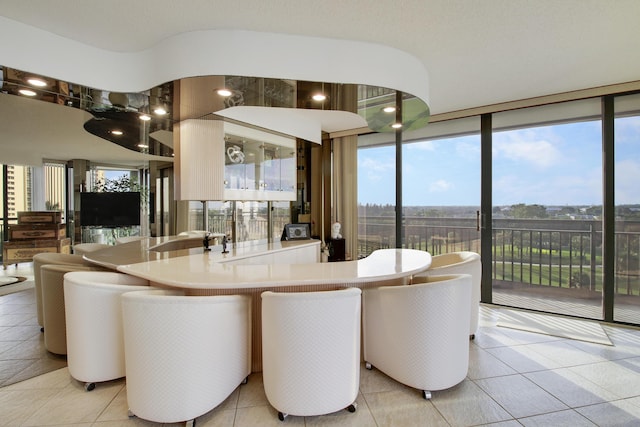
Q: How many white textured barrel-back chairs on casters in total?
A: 5